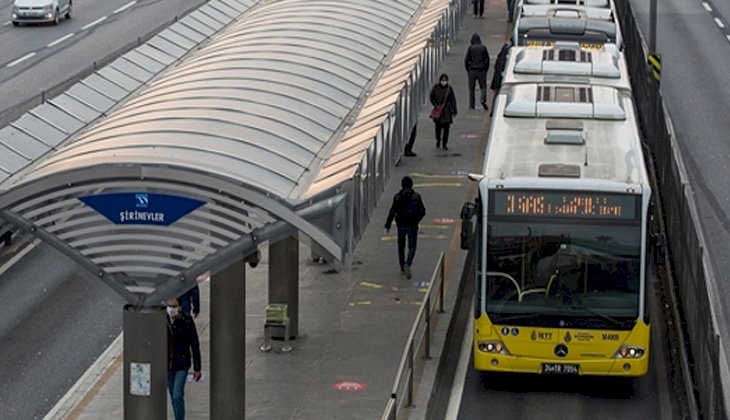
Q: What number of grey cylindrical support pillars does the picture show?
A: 3